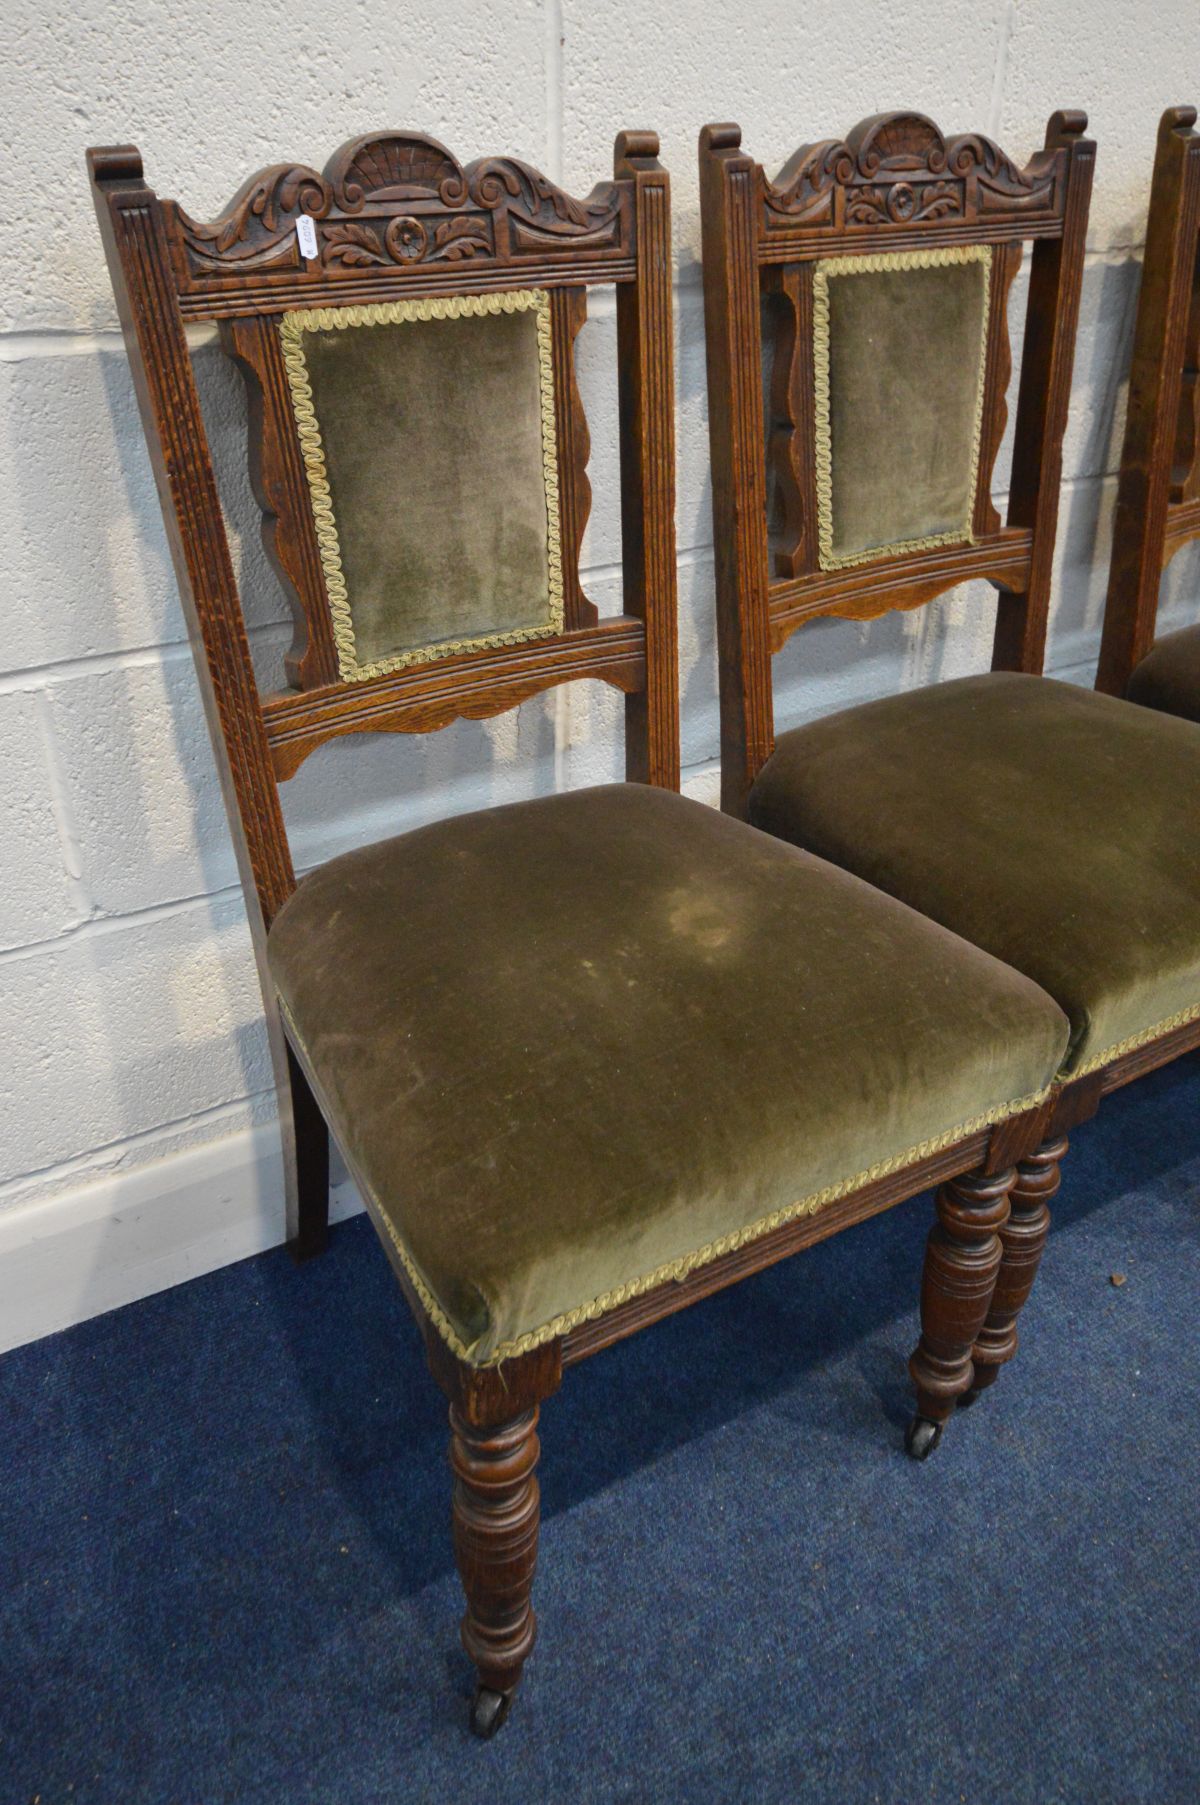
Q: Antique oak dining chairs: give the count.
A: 3